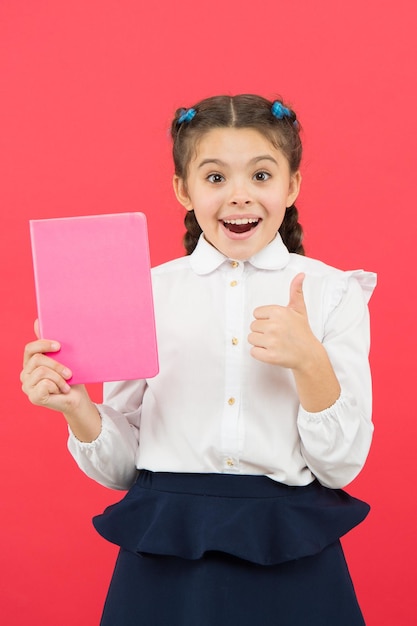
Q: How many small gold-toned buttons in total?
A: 5